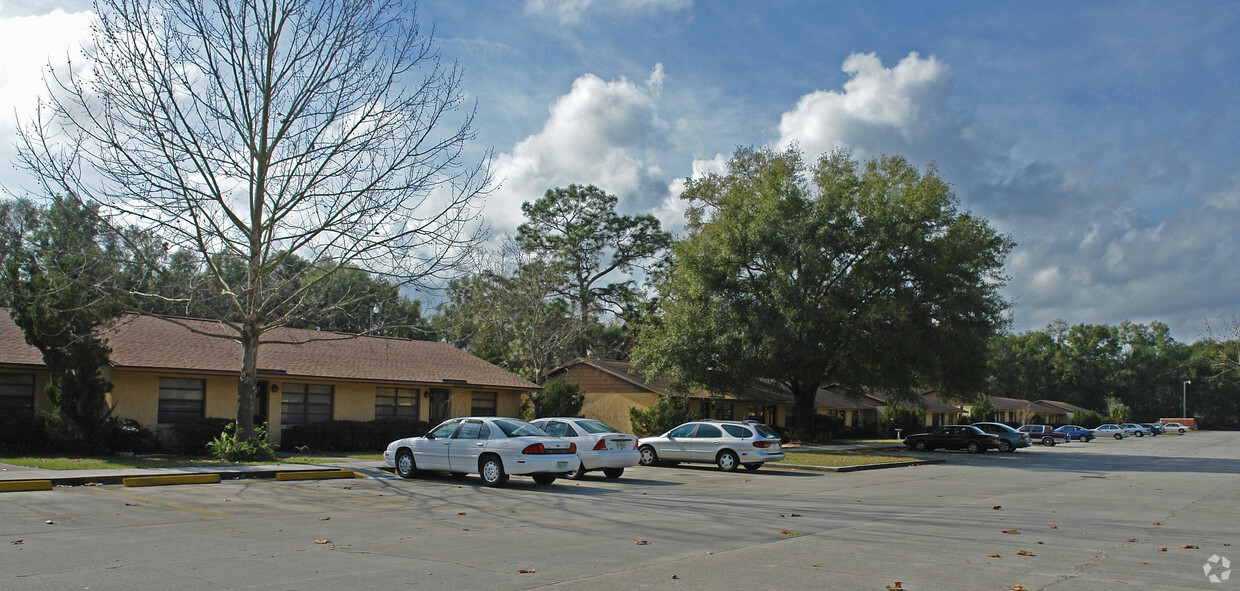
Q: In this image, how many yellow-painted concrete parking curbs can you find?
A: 3